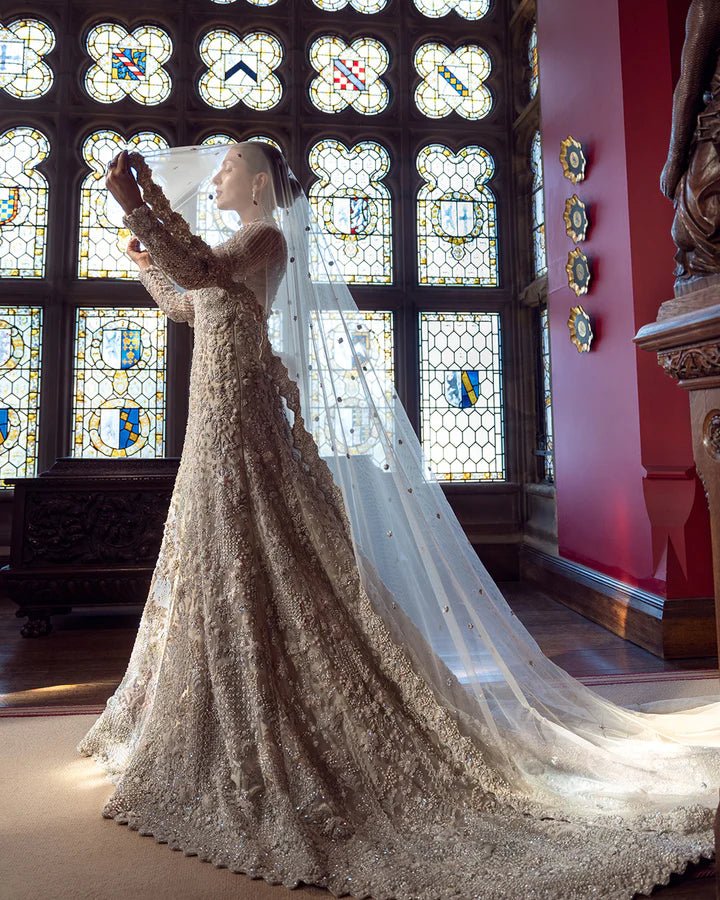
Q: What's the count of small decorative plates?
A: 4